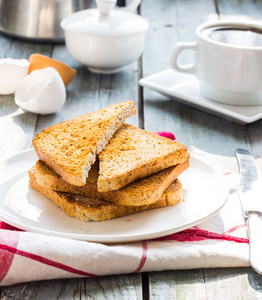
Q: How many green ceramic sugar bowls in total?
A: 0